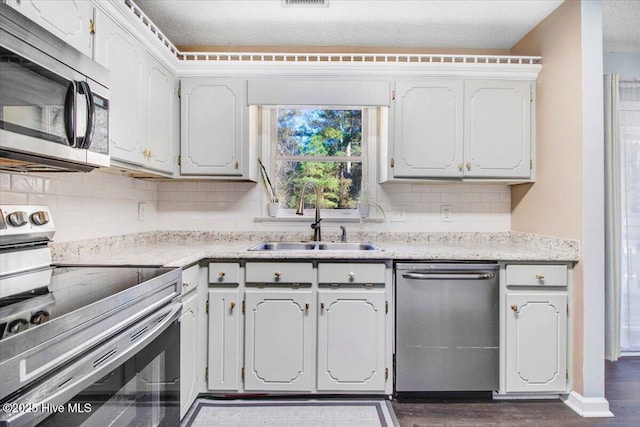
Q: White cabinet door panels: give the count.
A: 11